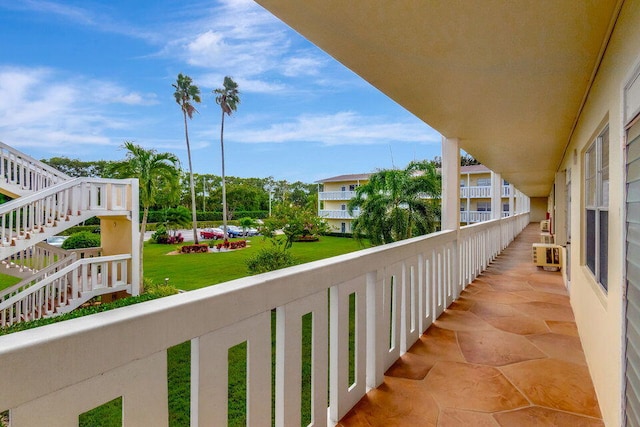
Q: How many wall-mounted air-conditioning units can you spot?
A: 3